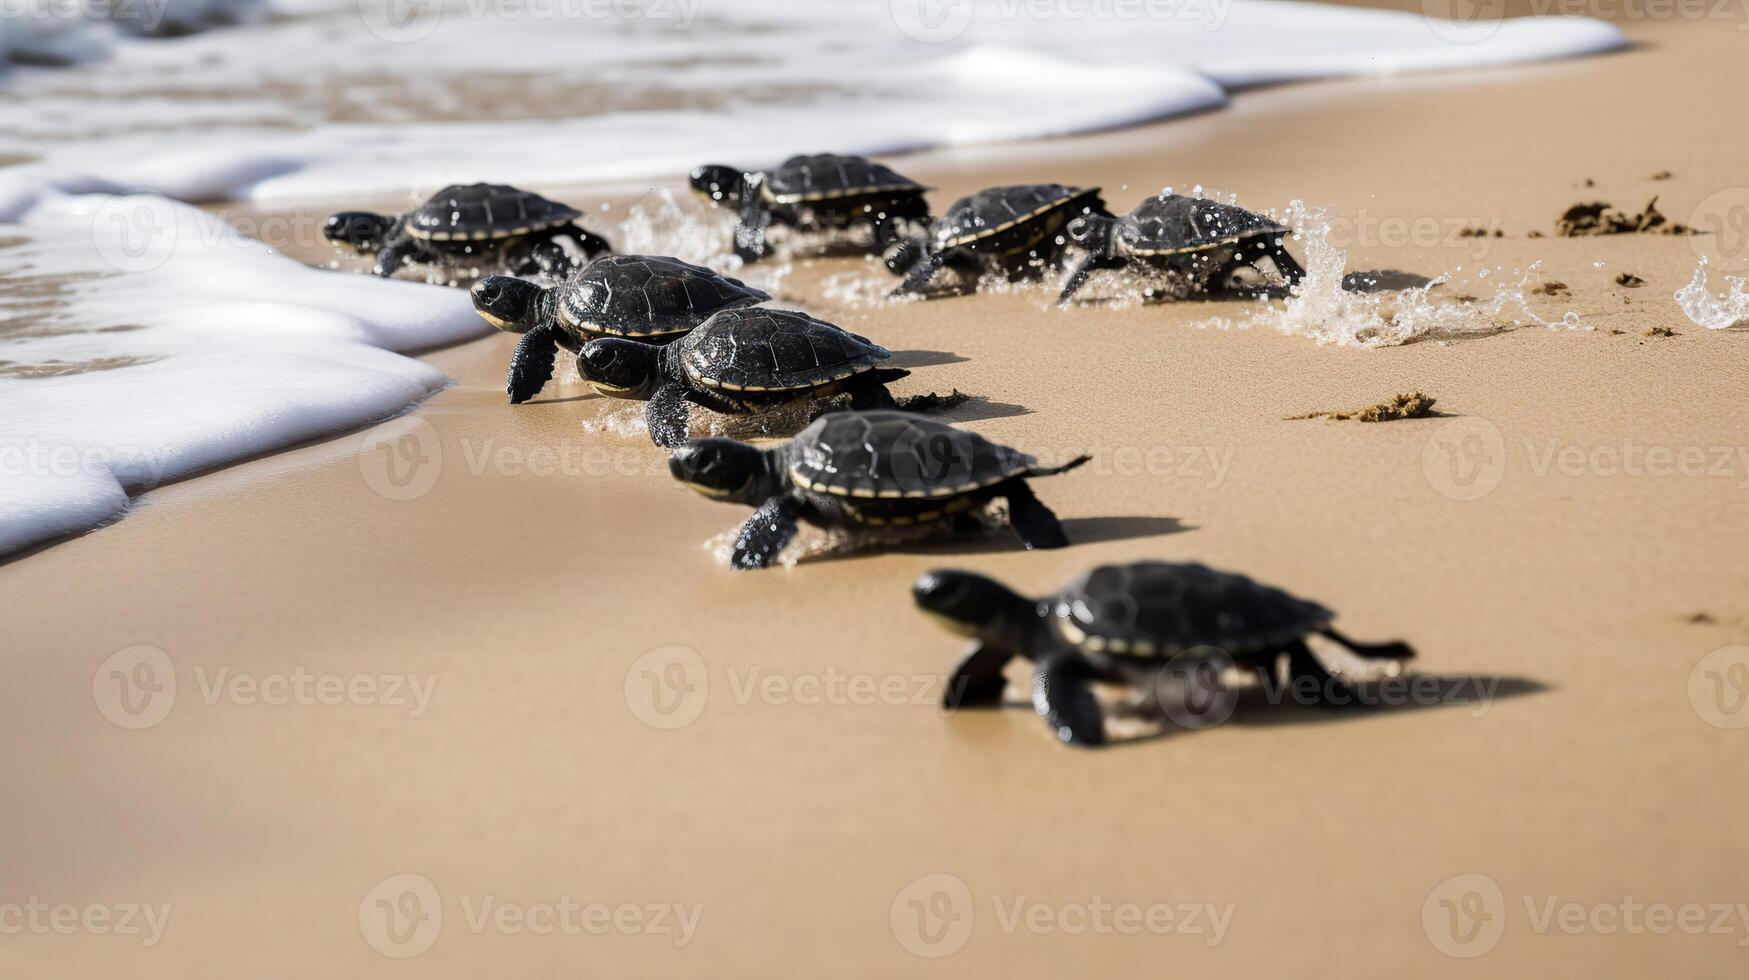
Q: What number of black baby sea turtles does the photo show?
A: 8